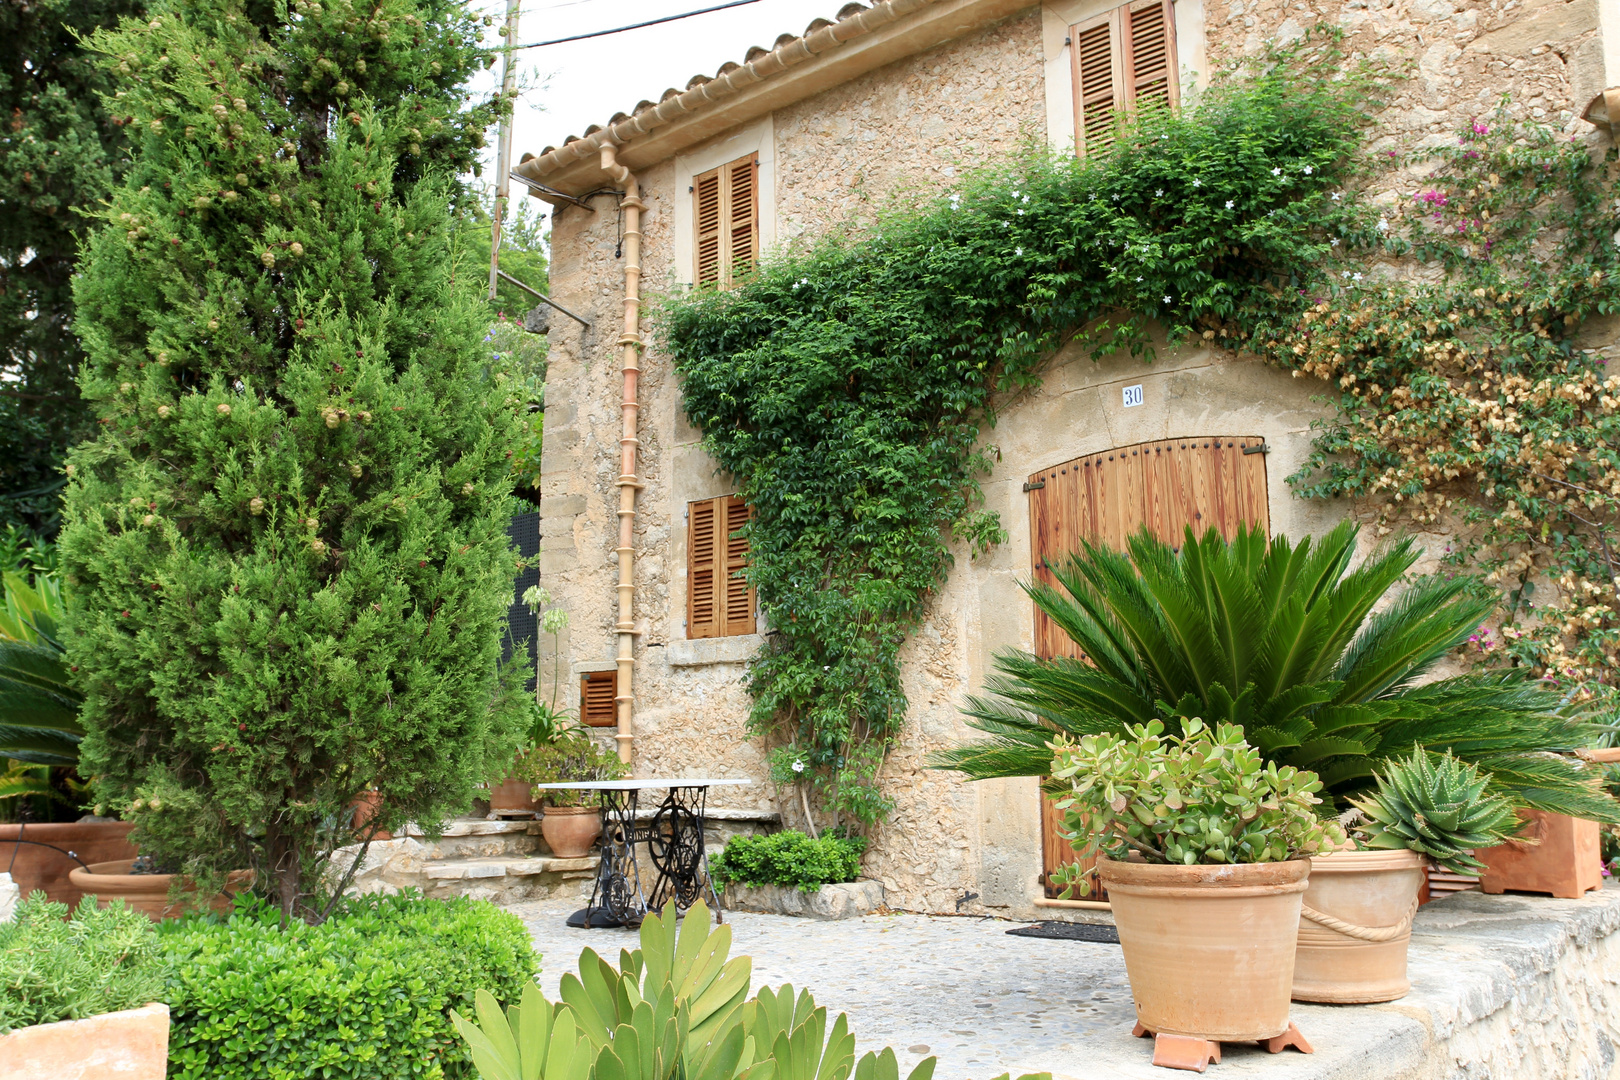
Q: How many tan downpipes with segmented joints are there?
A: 1